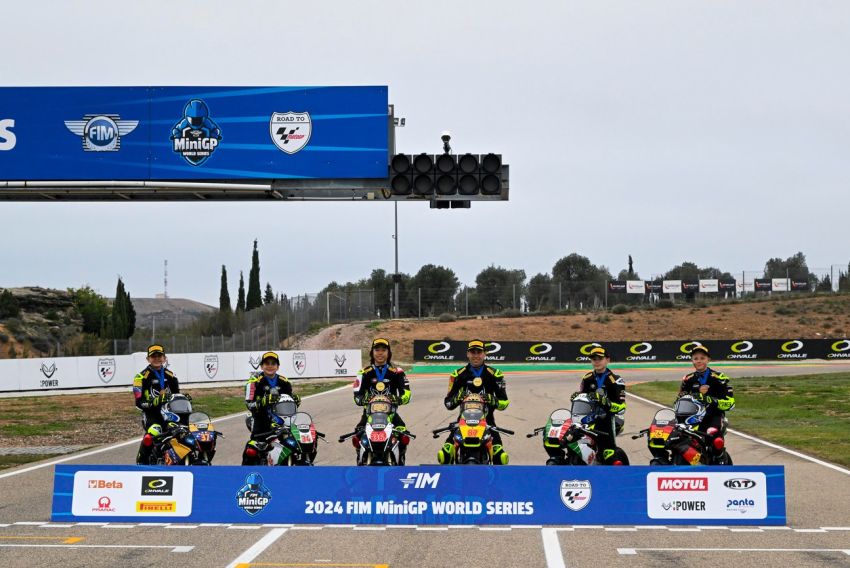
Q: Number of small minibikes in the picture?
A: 6